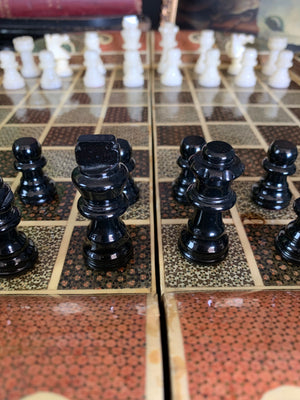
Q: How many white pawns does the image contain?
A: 8